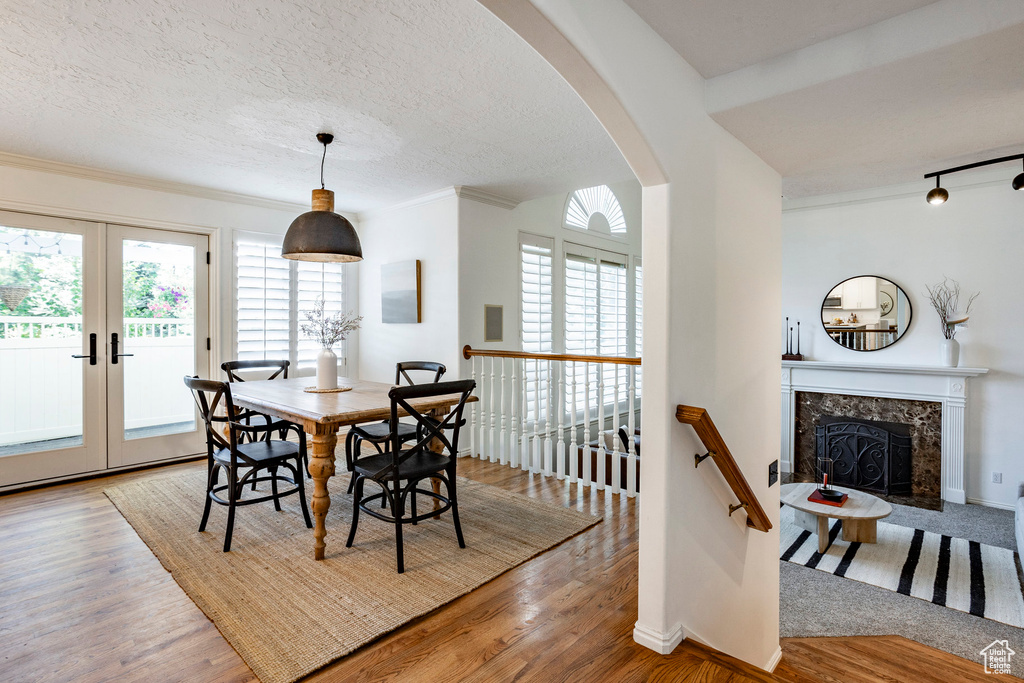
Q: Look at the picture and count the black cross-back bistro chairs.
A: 4